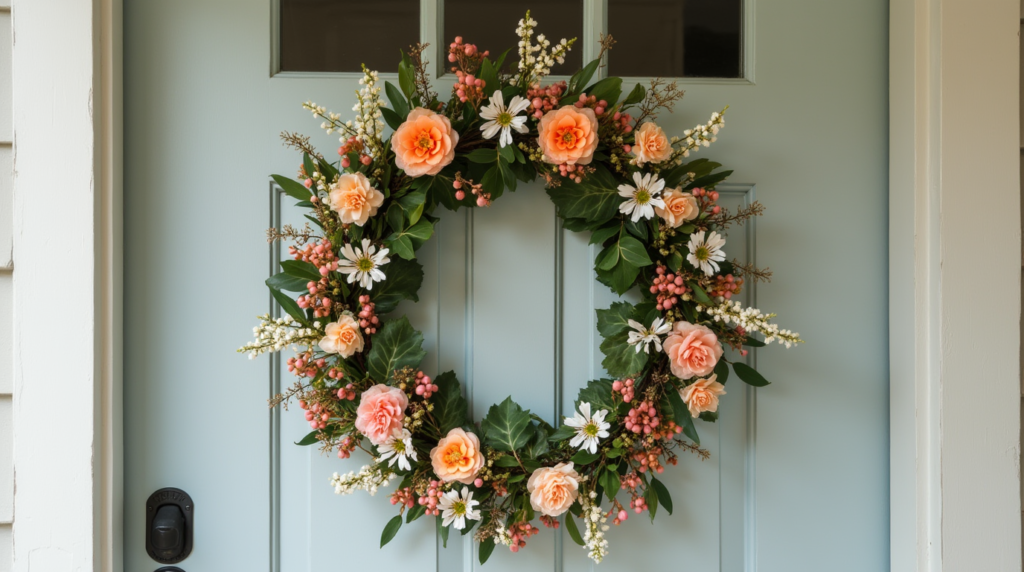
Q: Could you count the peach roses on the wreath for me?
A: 9